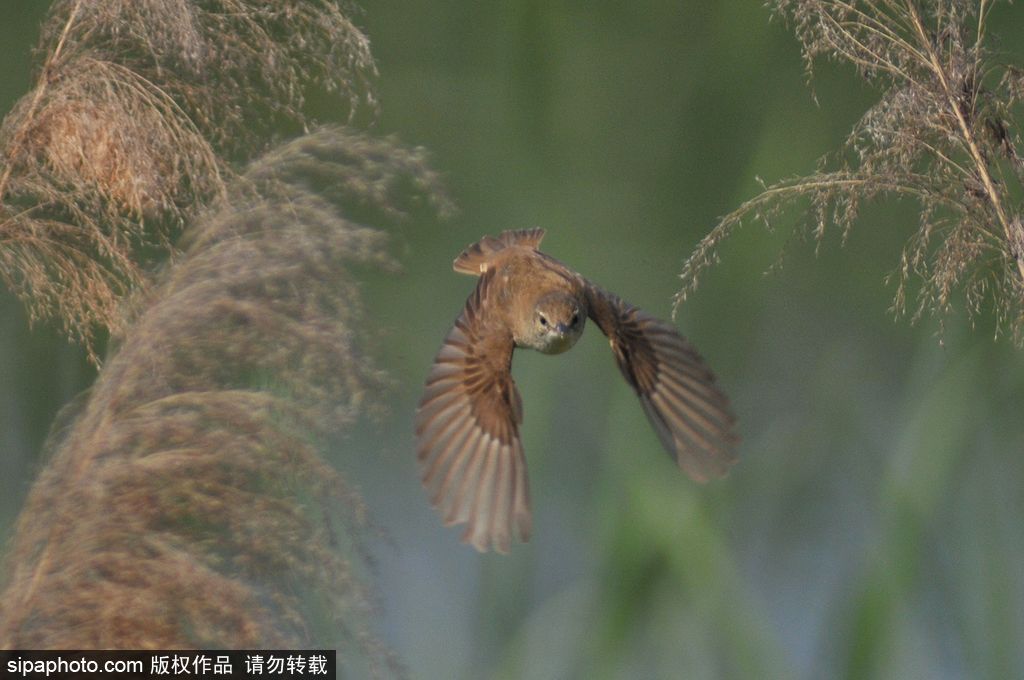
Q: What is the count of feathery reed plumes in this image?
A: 3